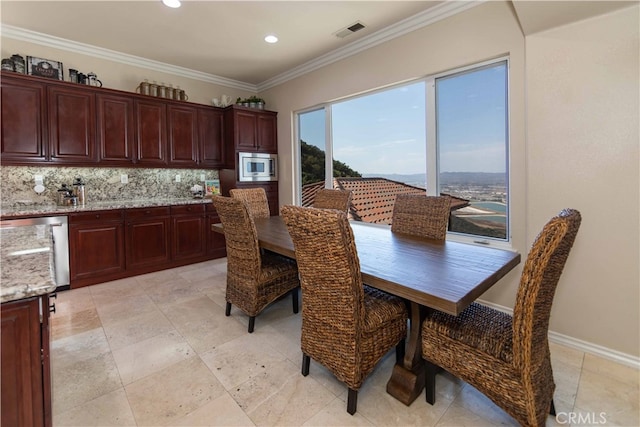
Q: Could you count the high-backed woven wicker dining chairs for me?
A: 6